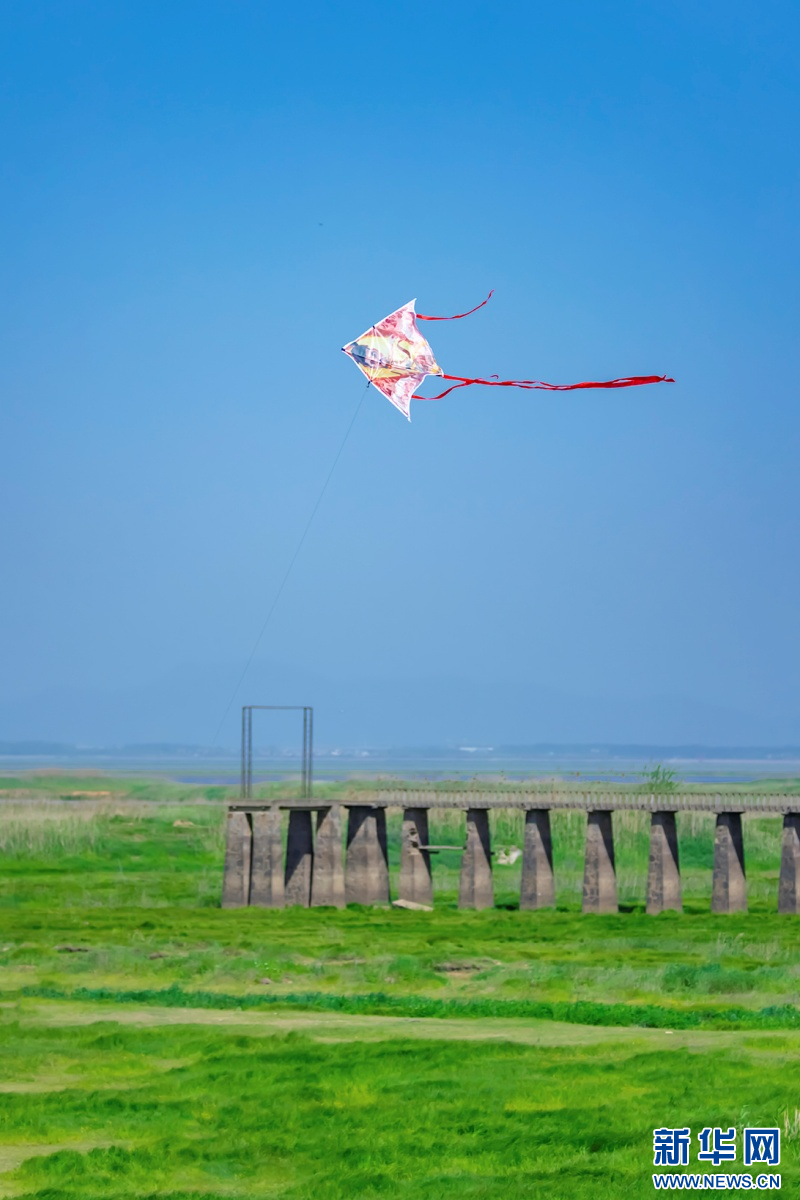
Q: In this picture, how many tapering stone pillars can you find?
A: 12